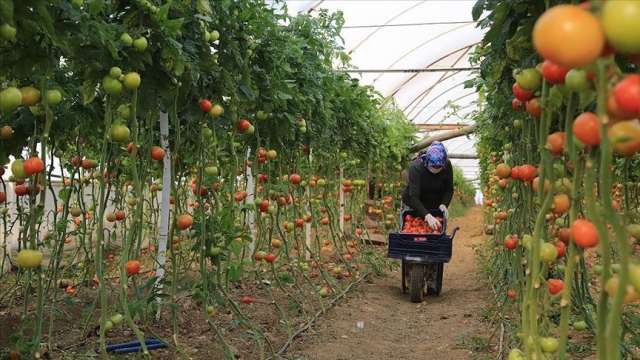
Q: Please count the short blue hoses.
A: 2